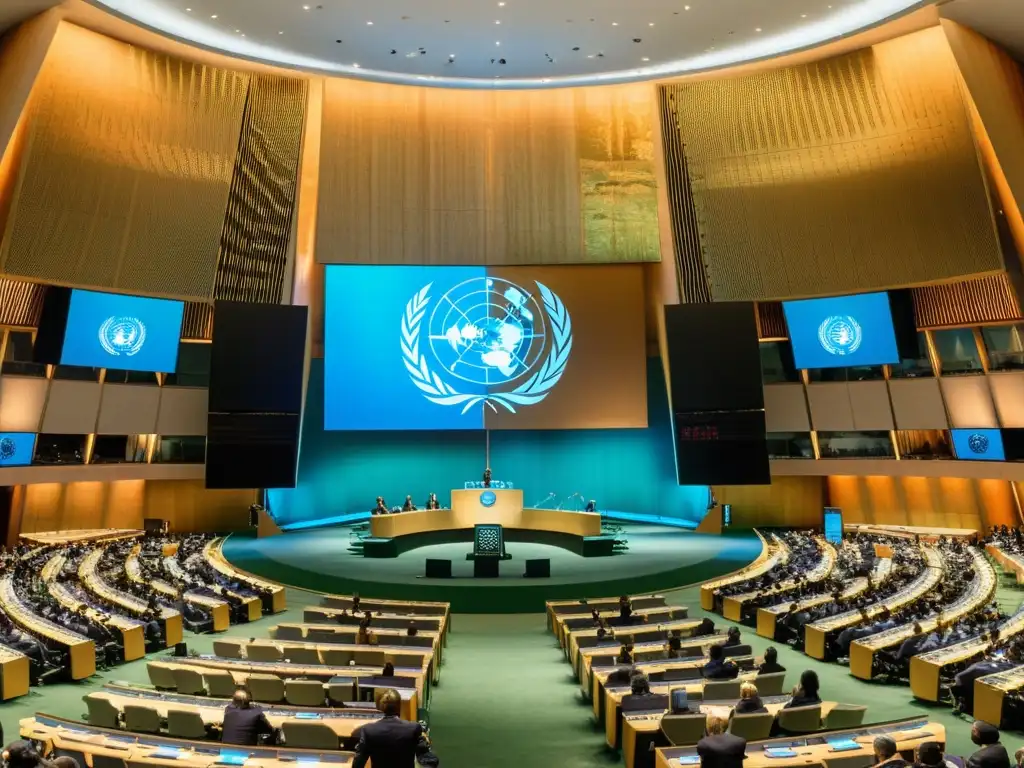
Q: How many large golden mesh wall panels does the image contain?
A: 2